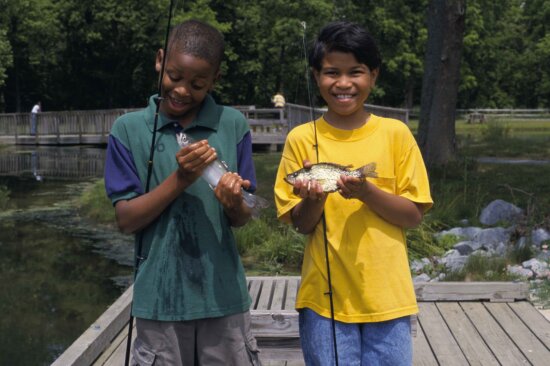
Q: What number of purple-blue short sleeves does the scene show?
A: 2